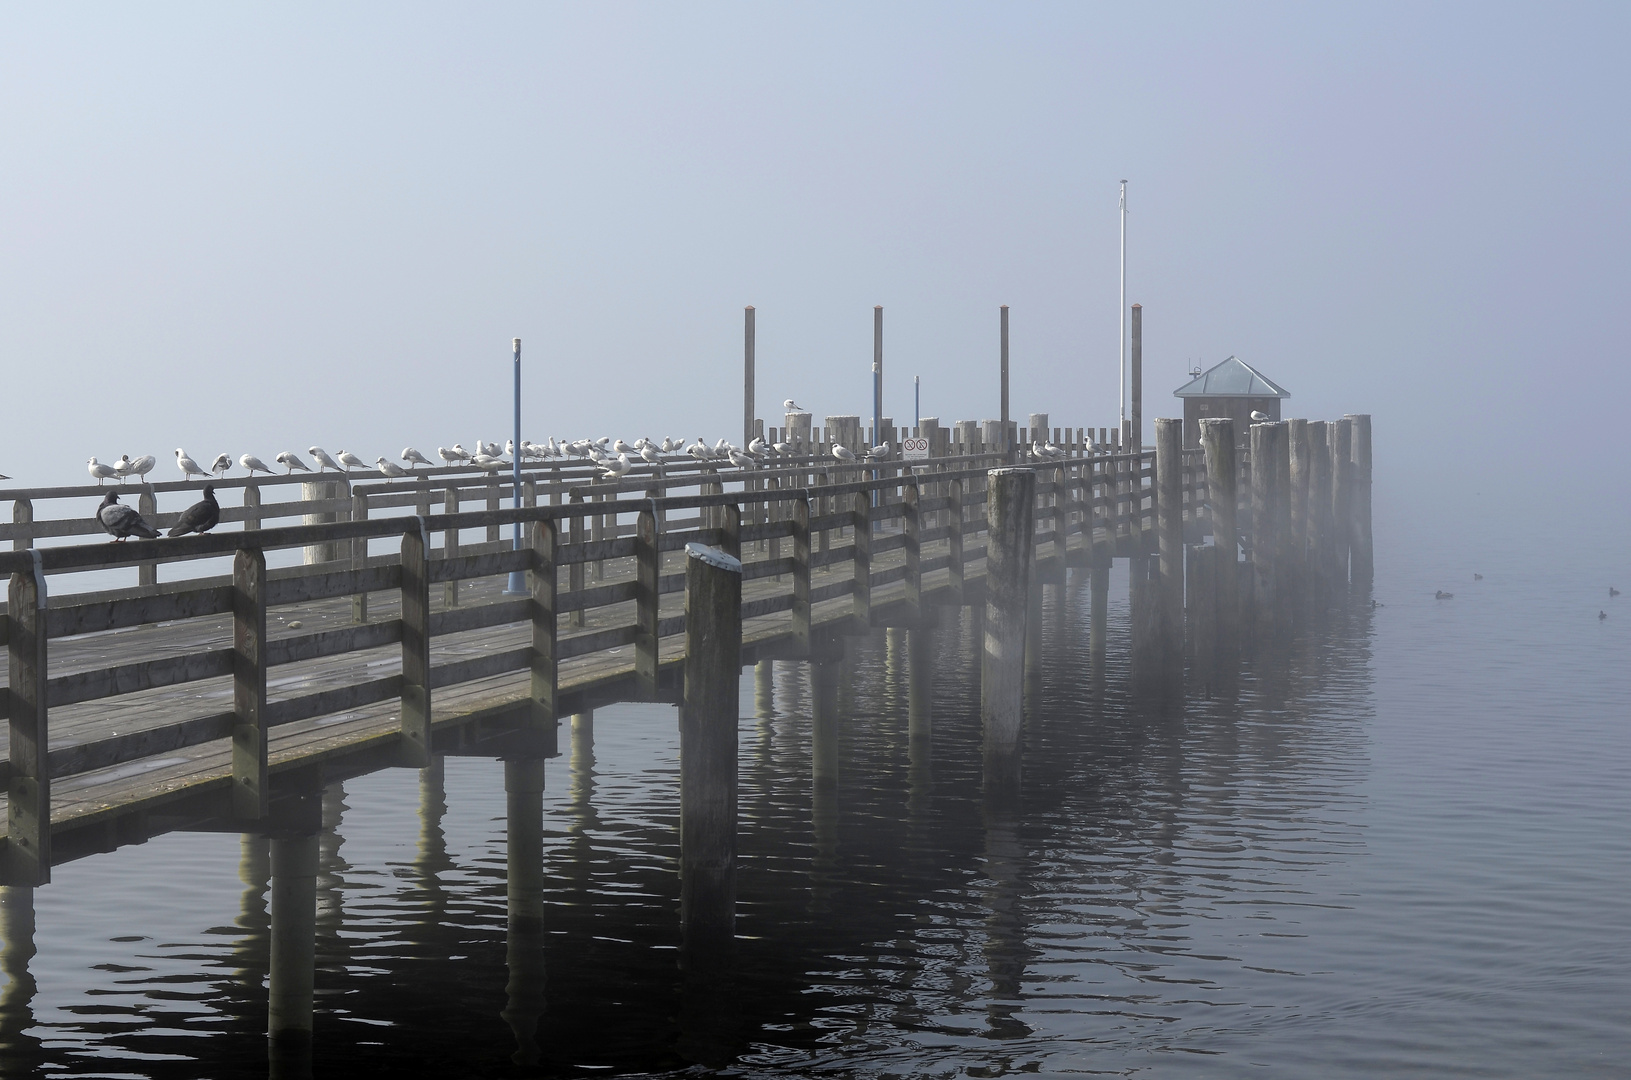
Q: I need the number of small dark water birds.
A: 5